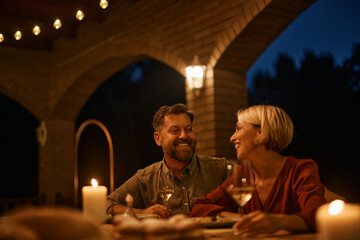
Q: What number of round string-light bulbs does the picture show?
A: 6